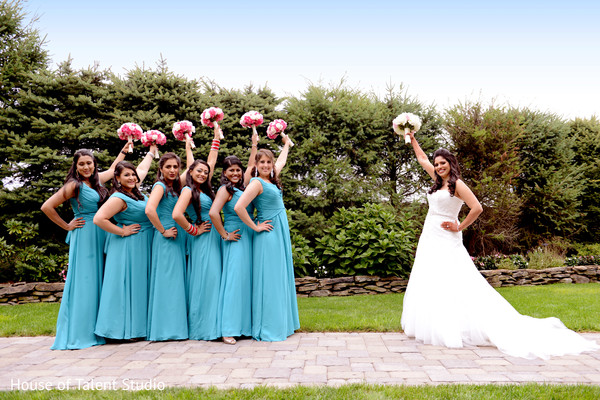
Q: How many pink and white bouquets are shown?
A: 6